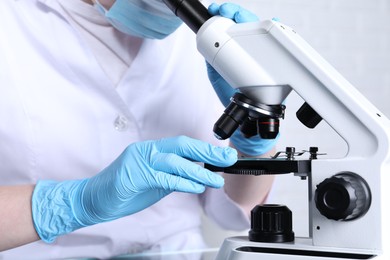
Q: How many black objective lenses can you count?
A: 3